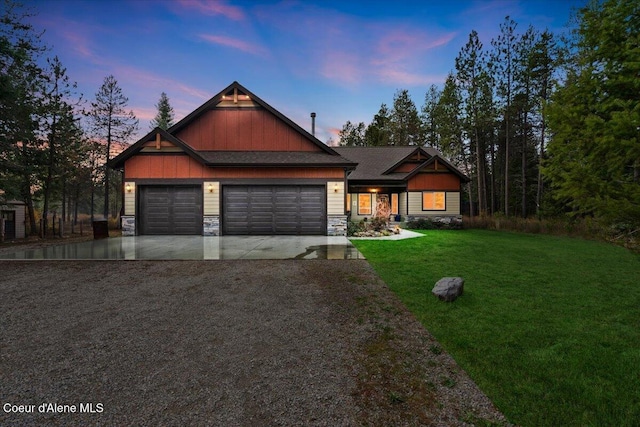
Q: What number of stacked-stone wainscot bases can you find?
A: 4